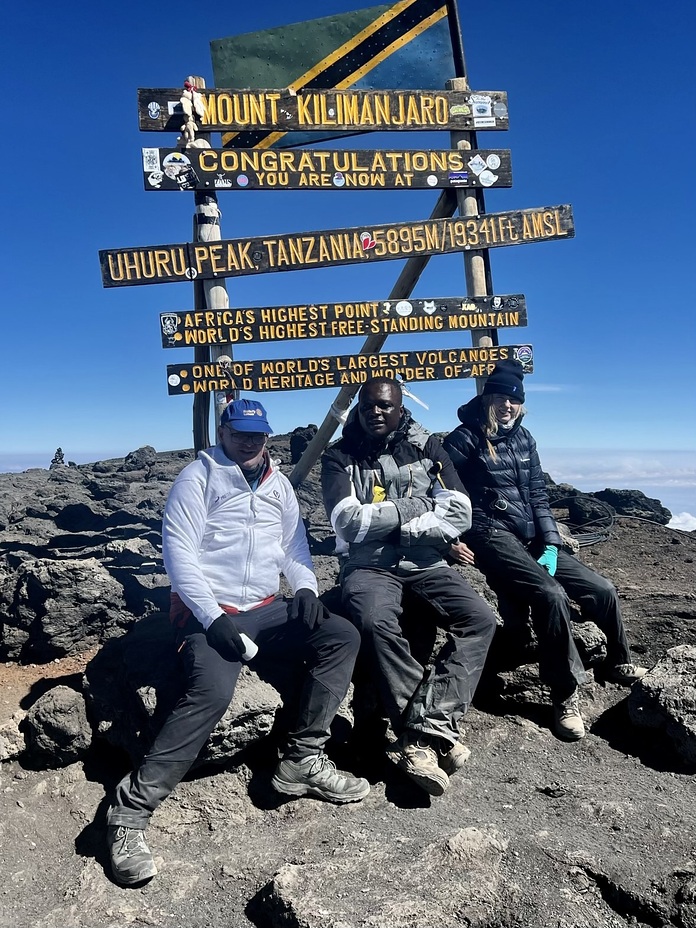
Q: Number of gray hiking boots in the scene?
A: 2